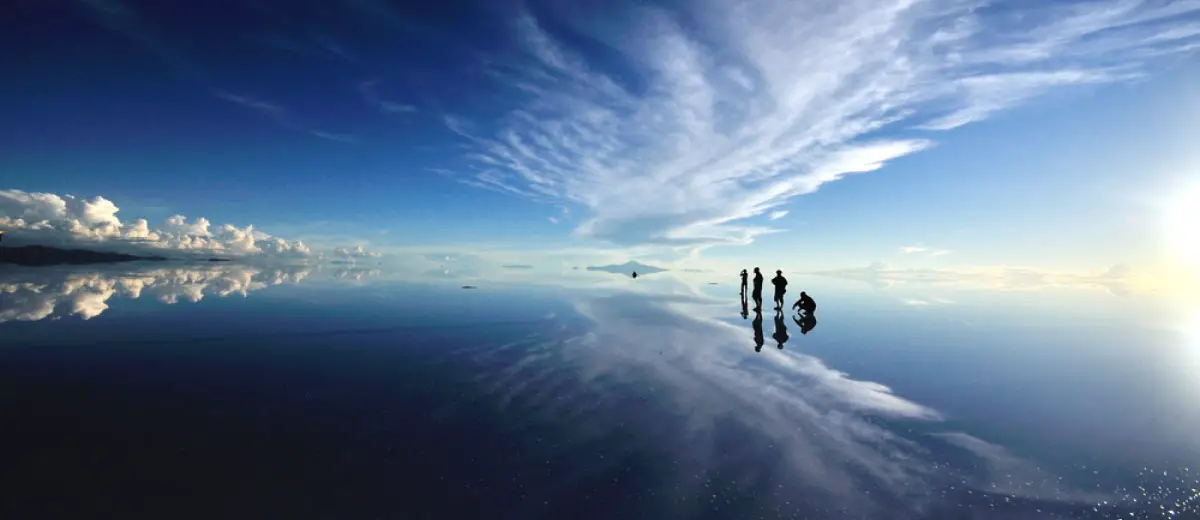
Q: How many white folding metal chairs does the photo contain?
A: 0